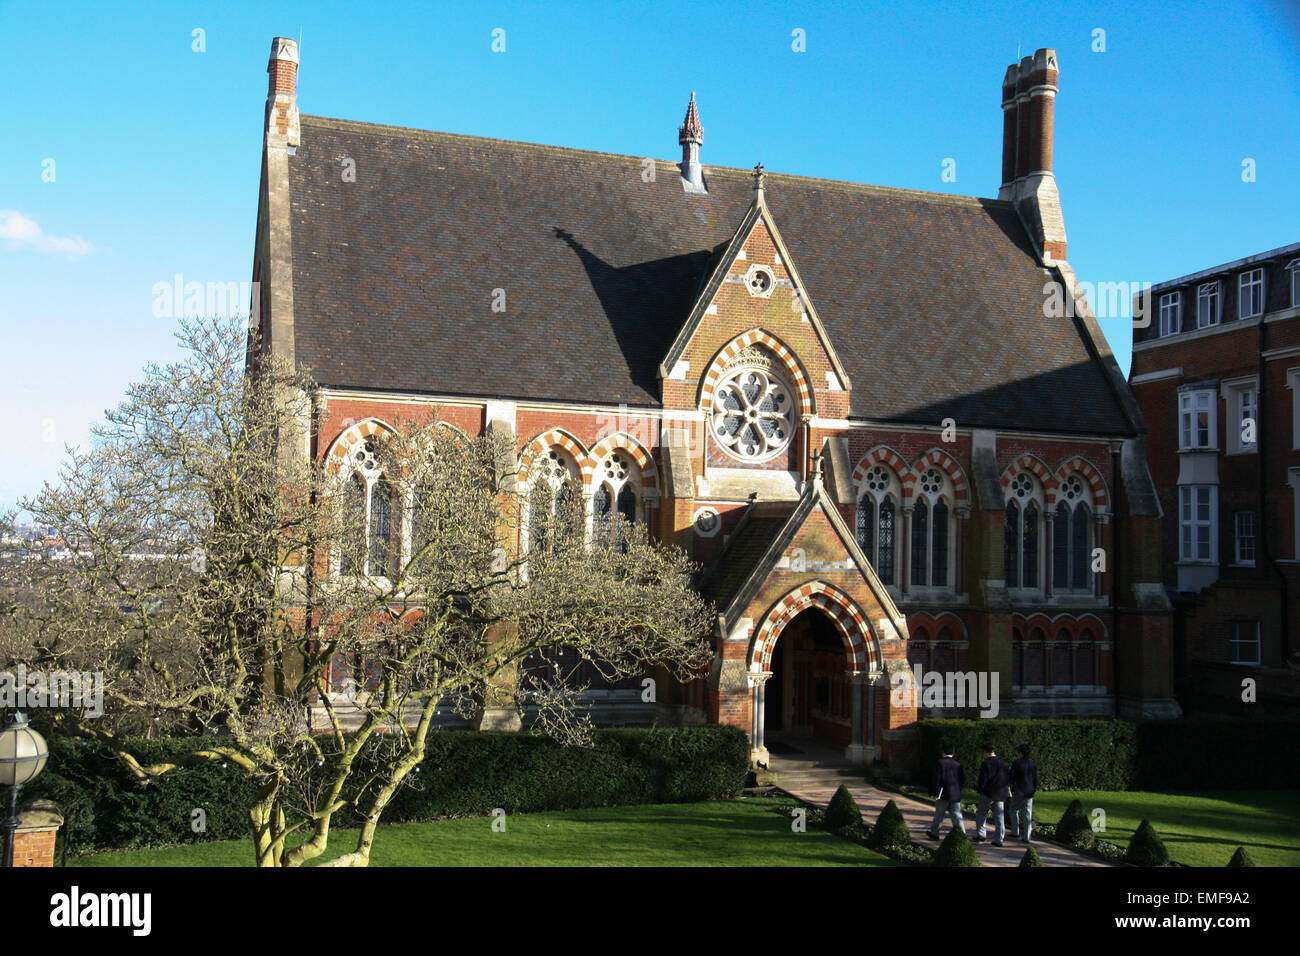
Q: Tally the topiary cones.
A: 7